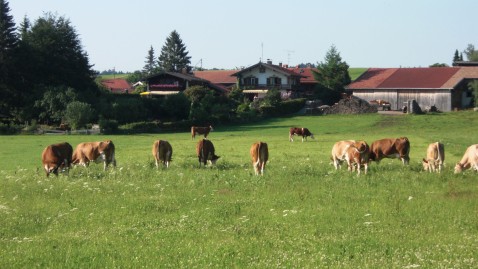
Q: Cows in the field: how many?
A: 12